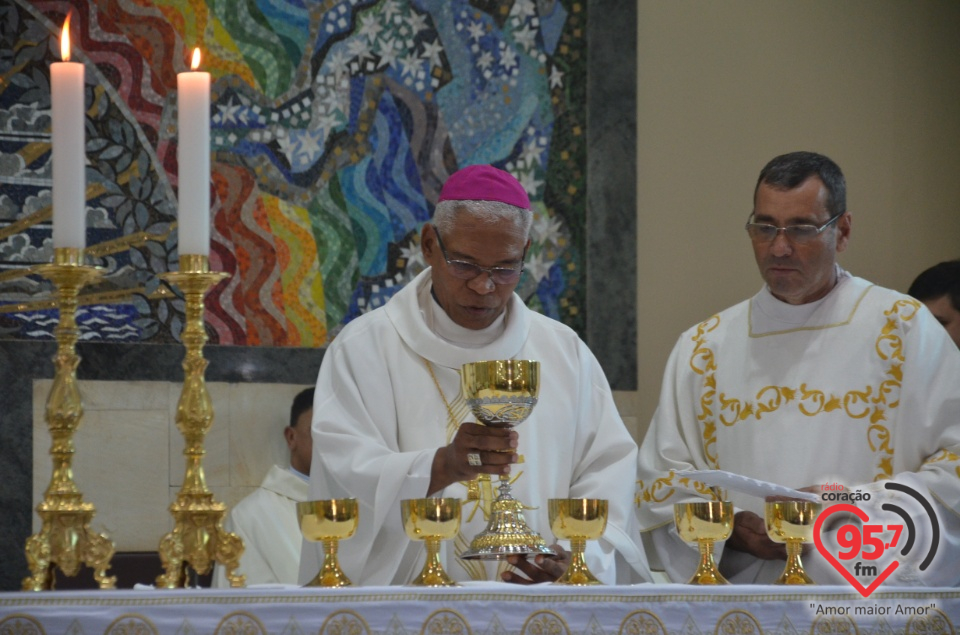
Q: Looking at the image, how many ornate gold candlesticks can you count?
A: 2